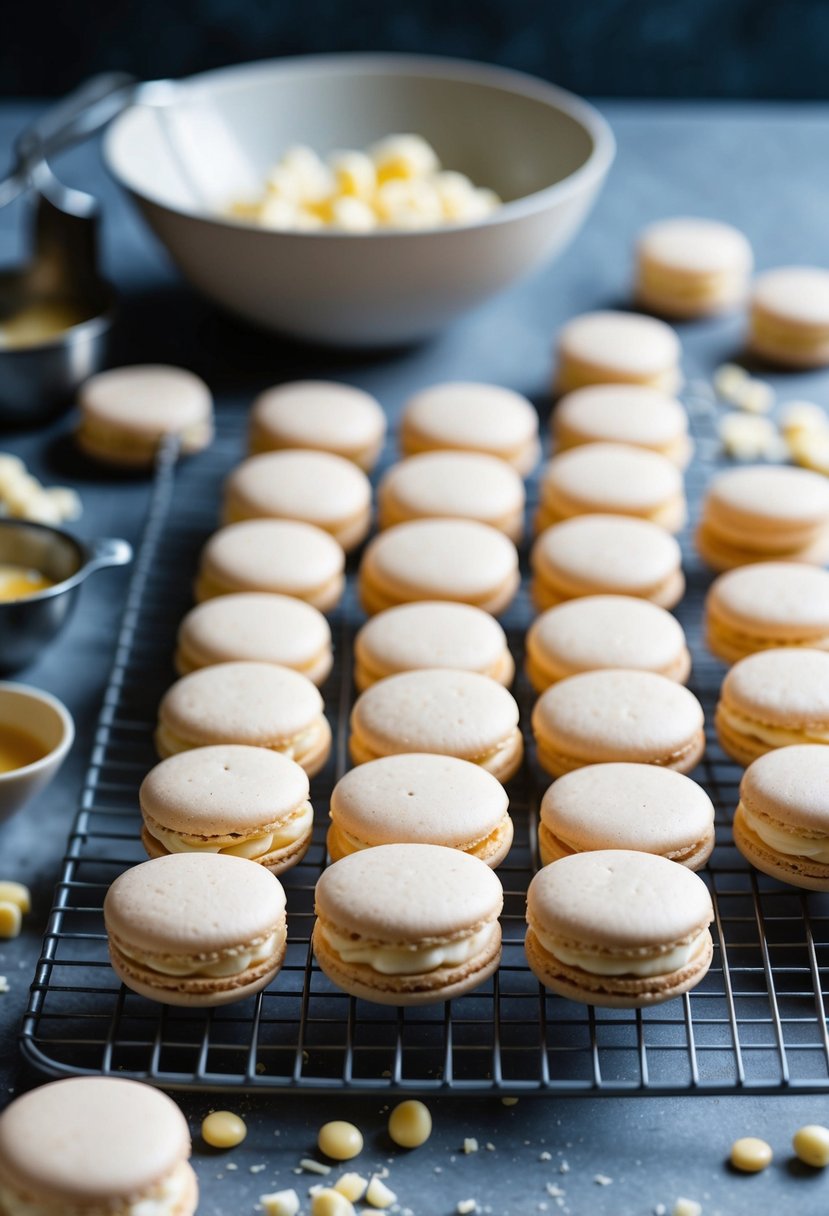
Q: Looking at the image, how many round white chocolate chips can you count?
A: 5